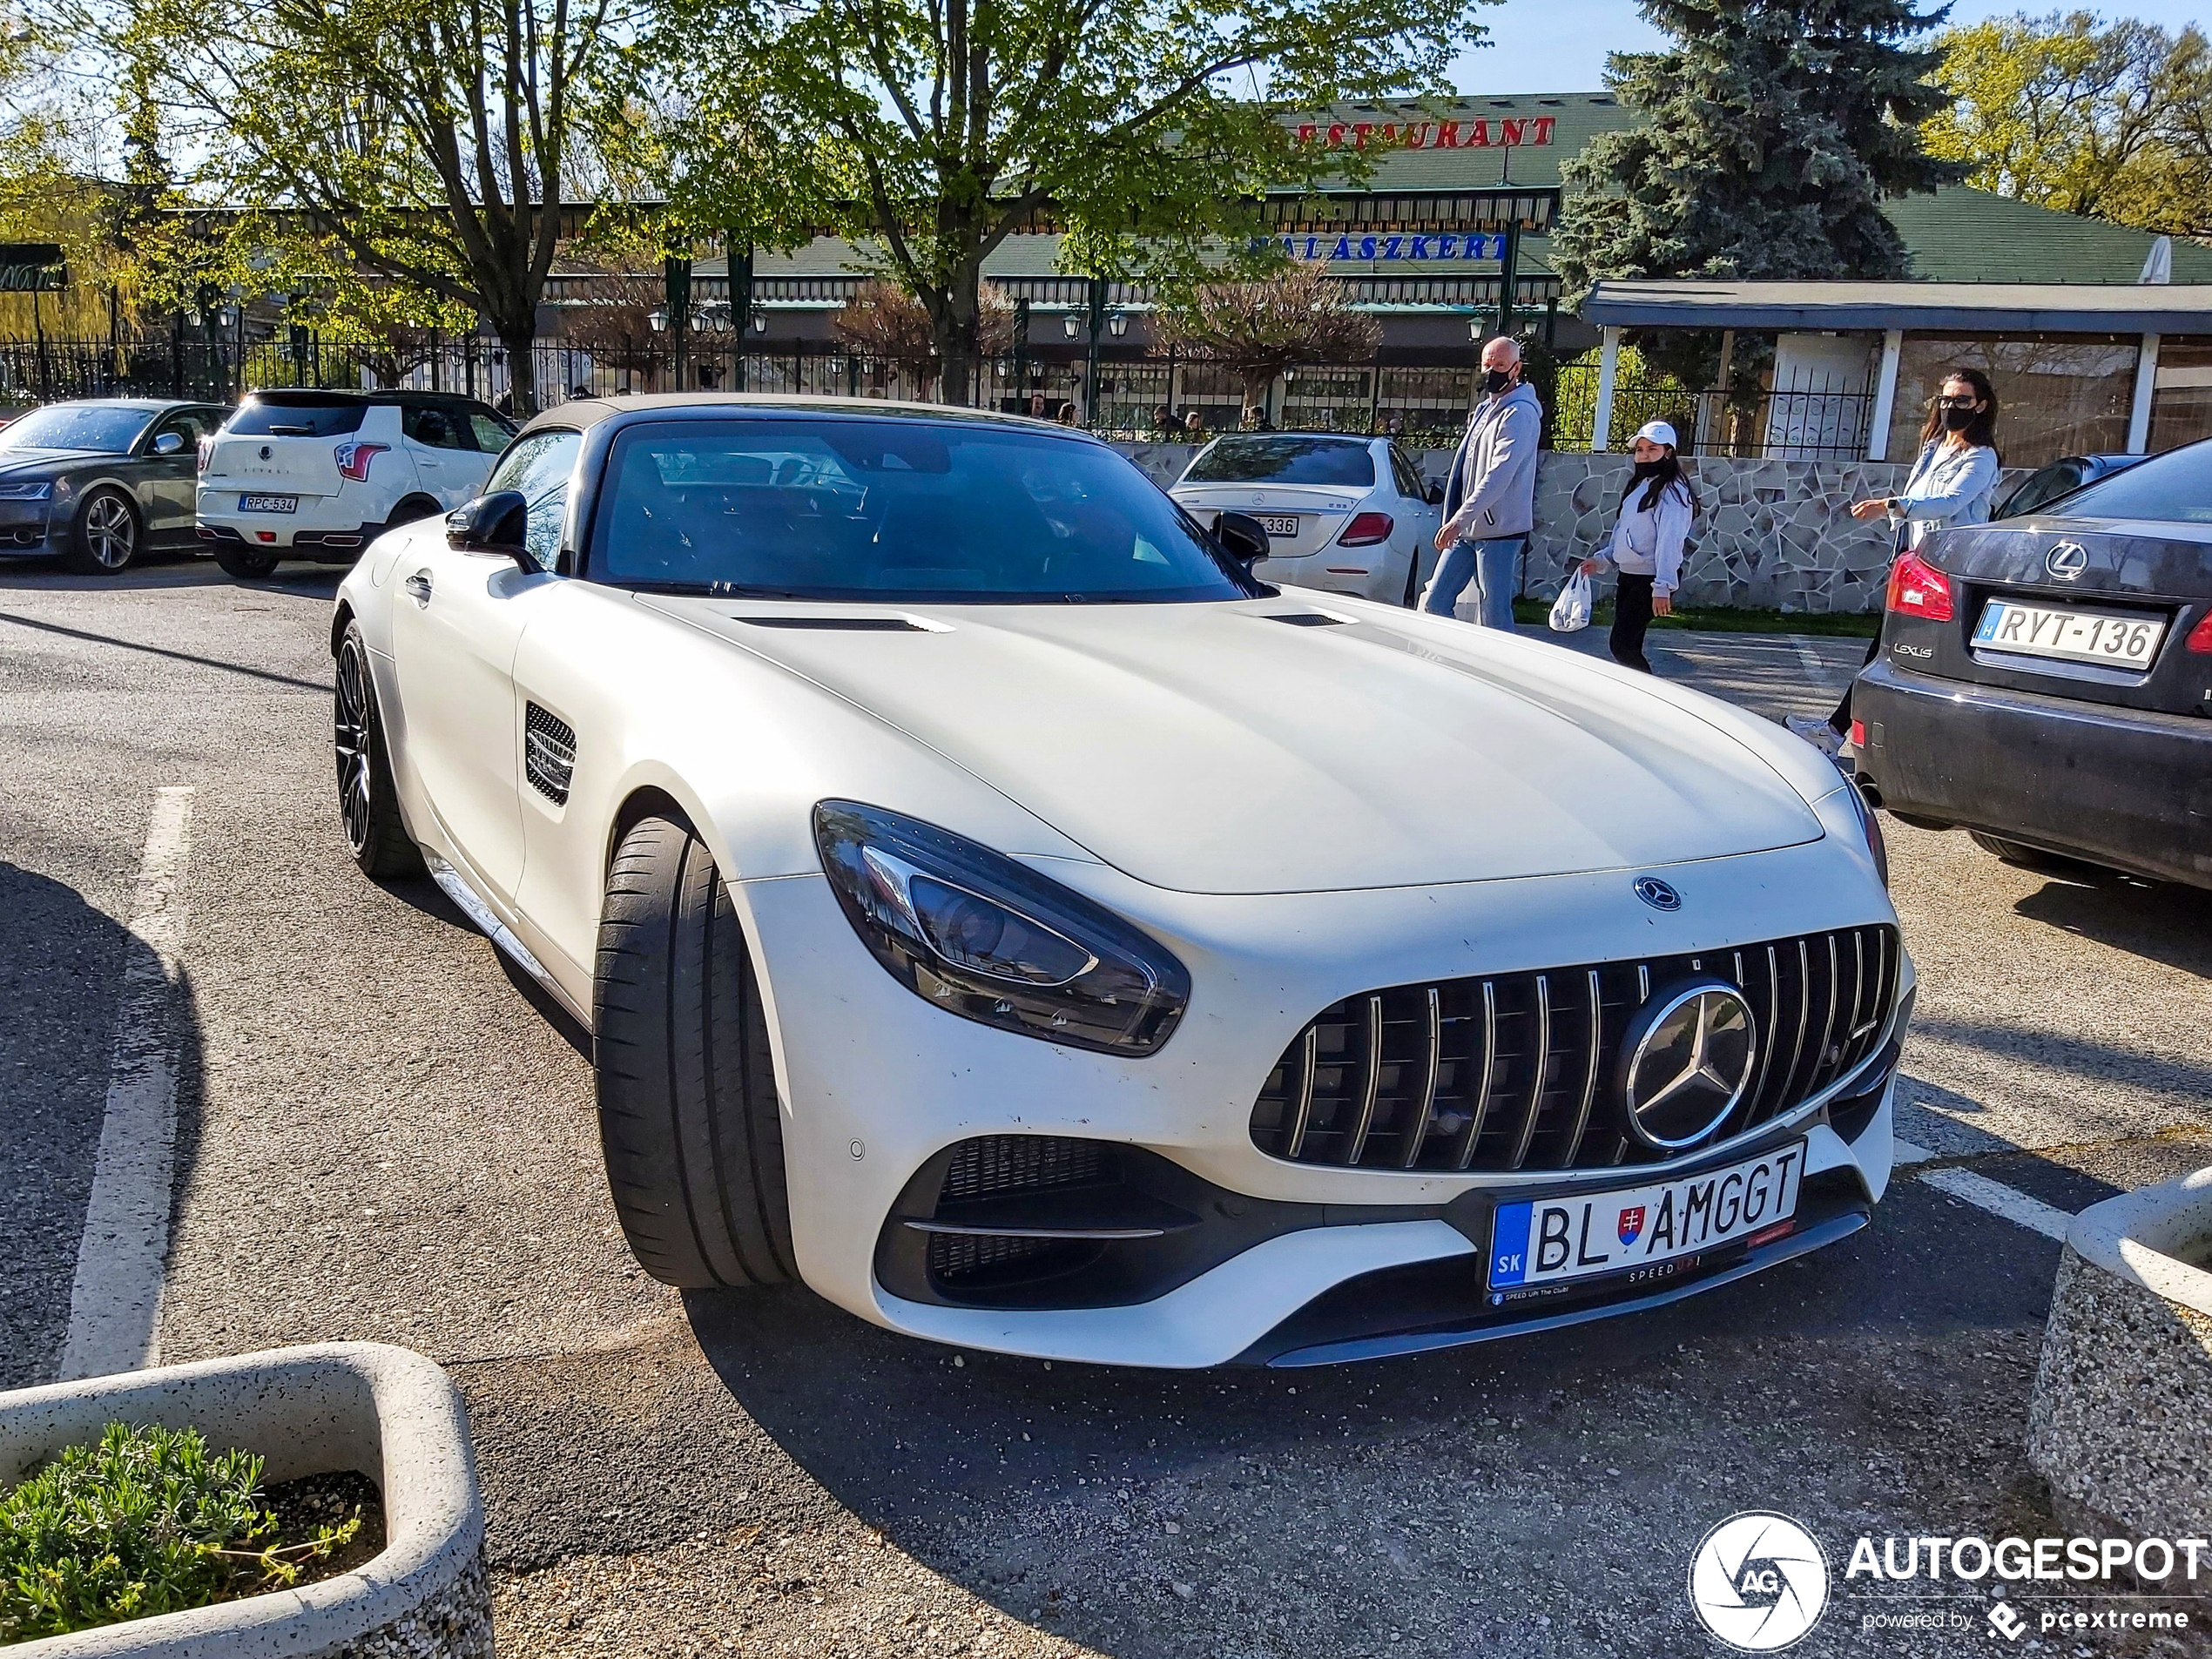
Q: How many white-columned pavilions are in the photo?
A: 1